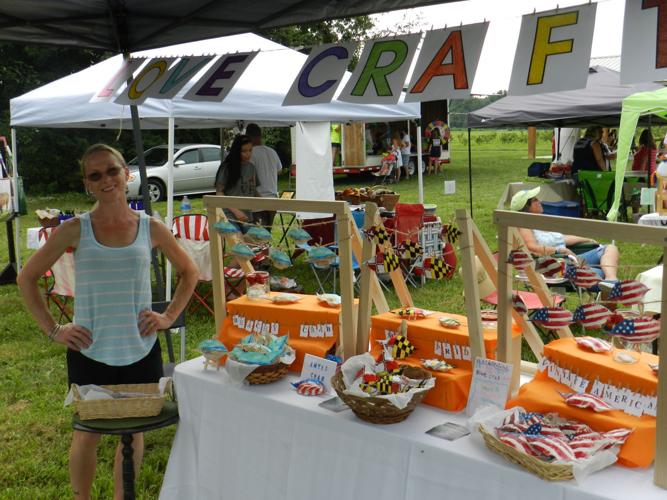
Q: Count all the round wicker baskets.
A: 2